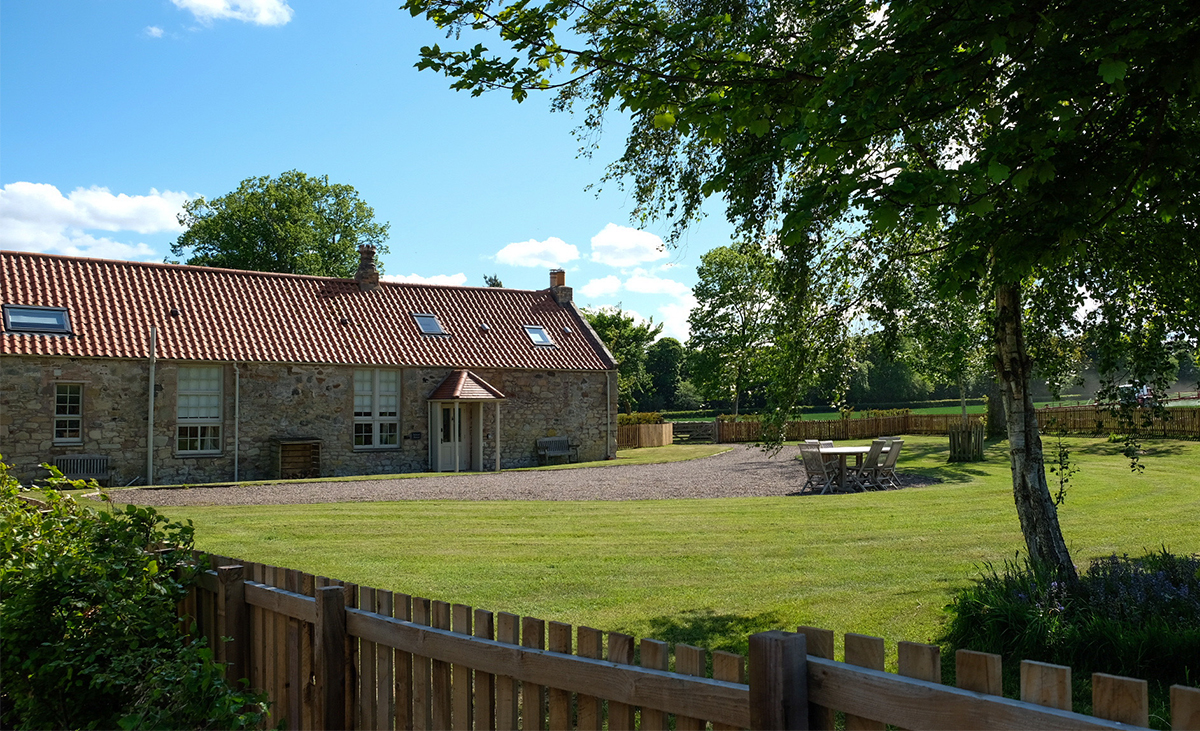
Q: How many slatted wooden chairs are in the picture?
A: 6